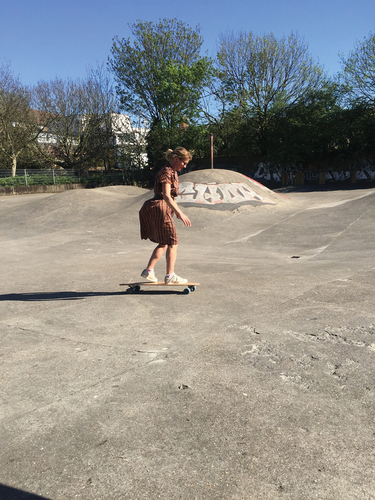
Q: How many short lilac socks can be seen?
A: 2